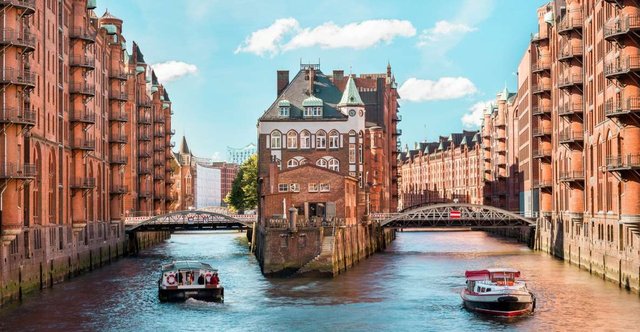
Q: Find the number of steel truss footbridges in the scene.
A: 2